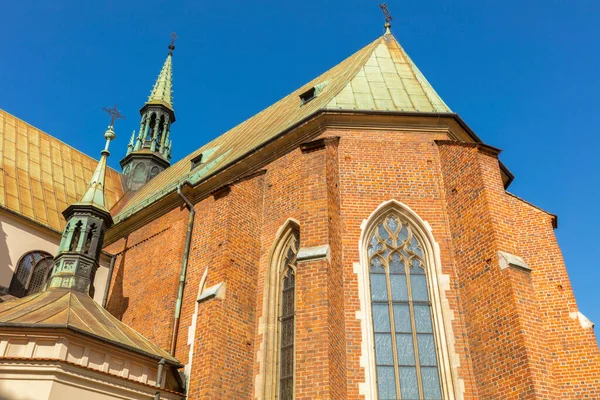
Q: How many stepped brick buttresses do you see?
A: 4